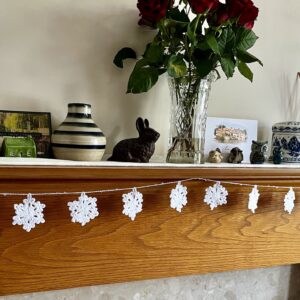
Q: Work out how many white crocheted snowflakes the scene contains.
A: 7